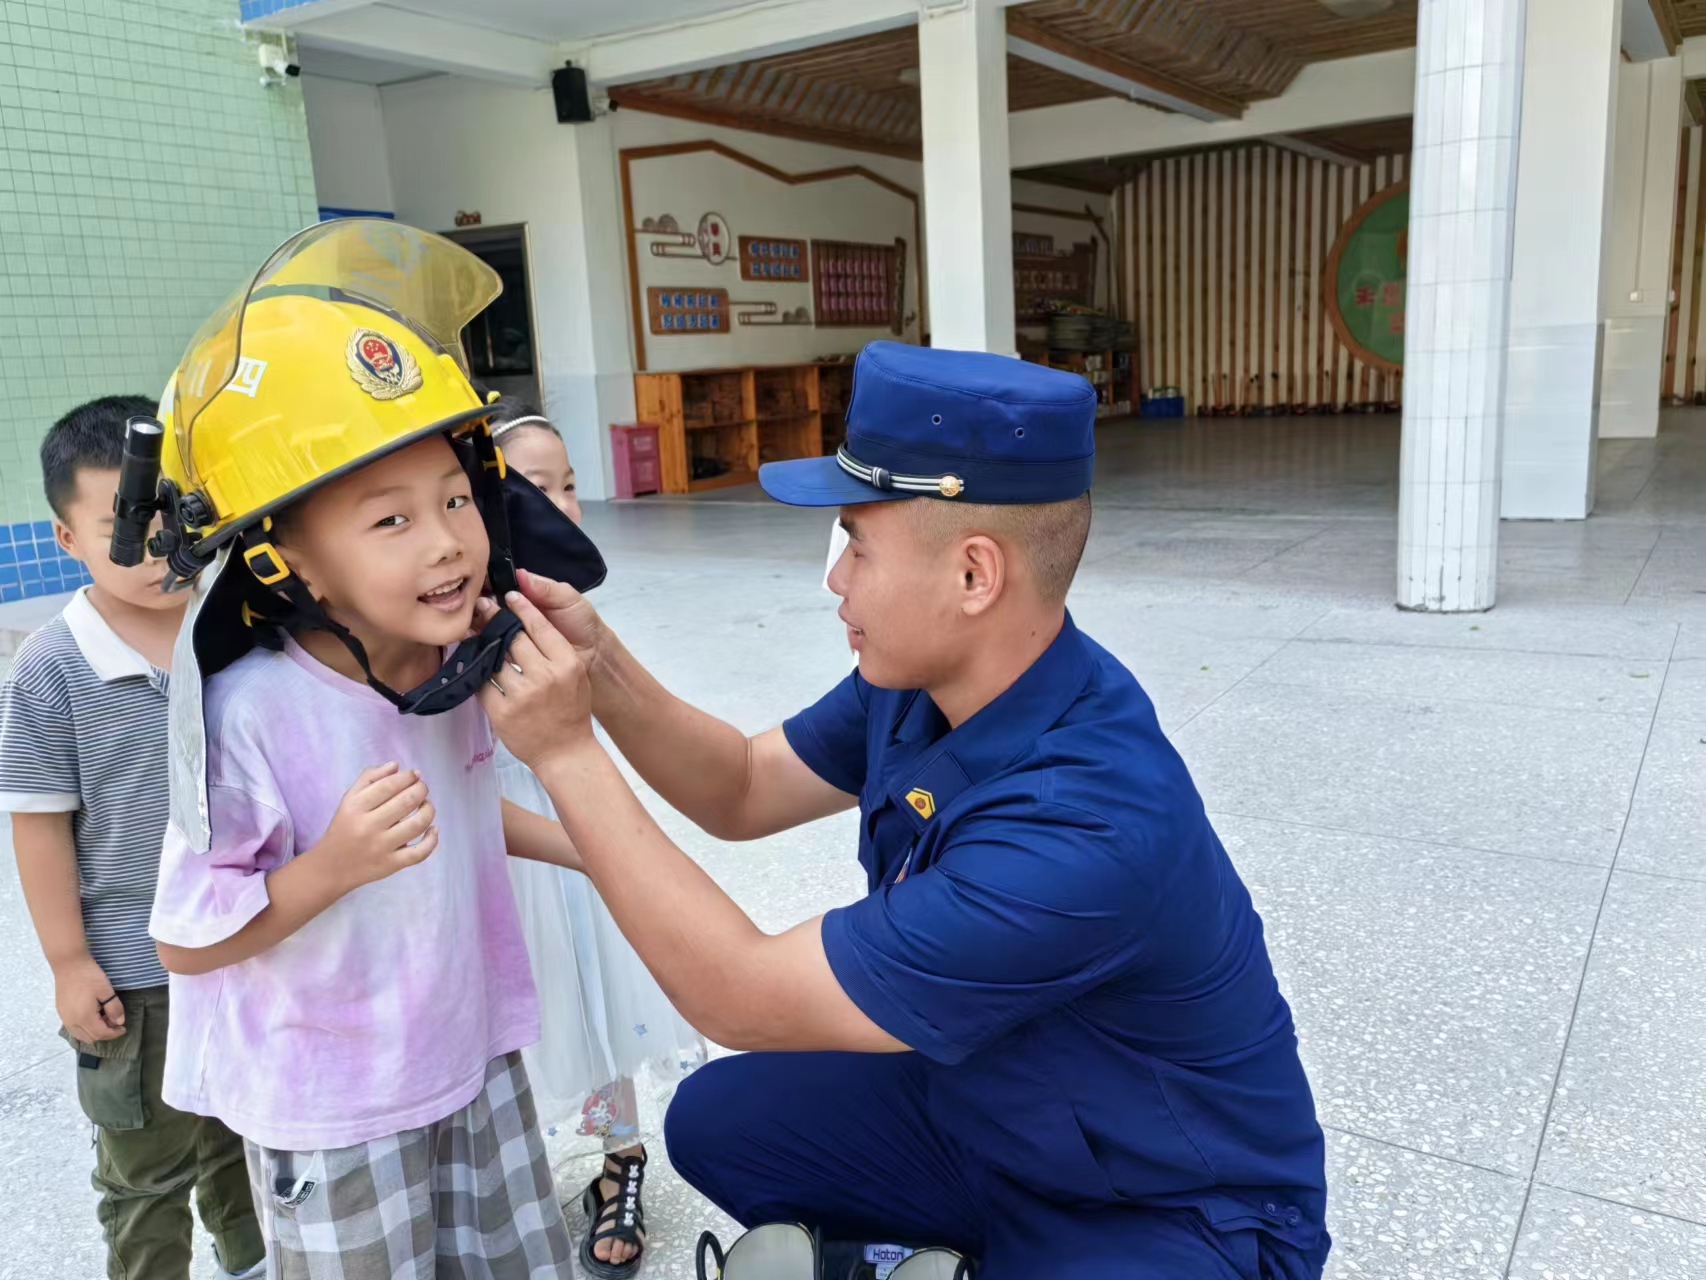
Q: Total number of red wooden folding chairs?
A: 0